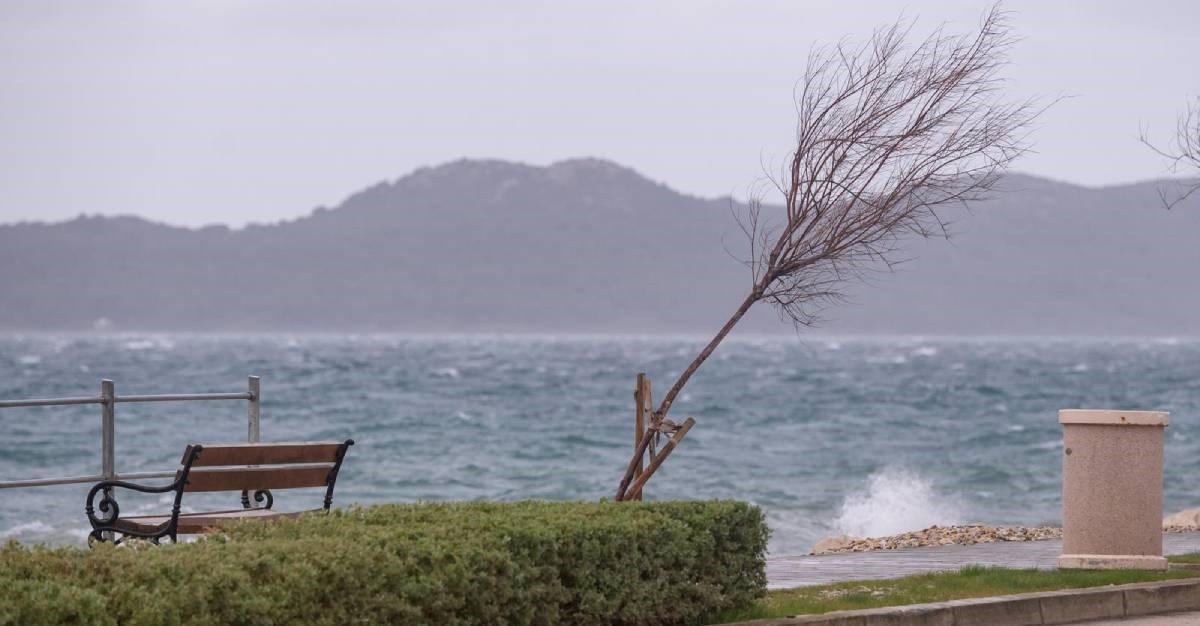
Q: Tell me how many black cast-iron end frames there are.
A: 2